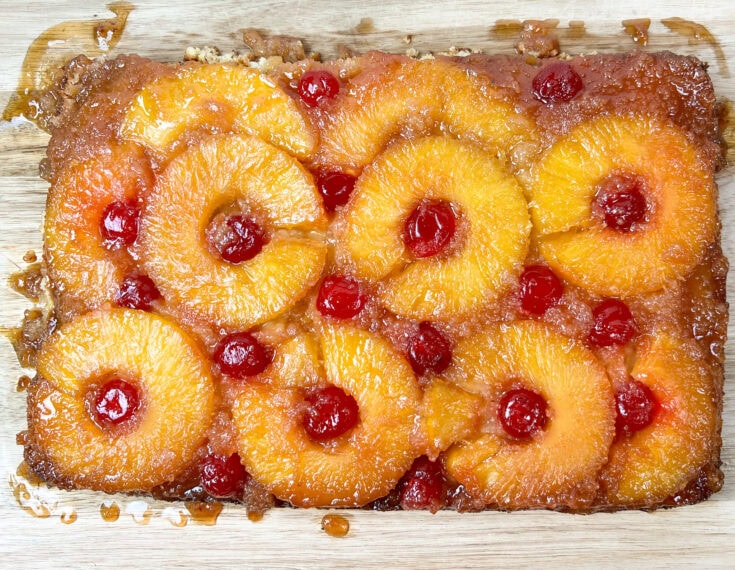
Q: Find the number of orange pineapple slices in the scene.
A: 10